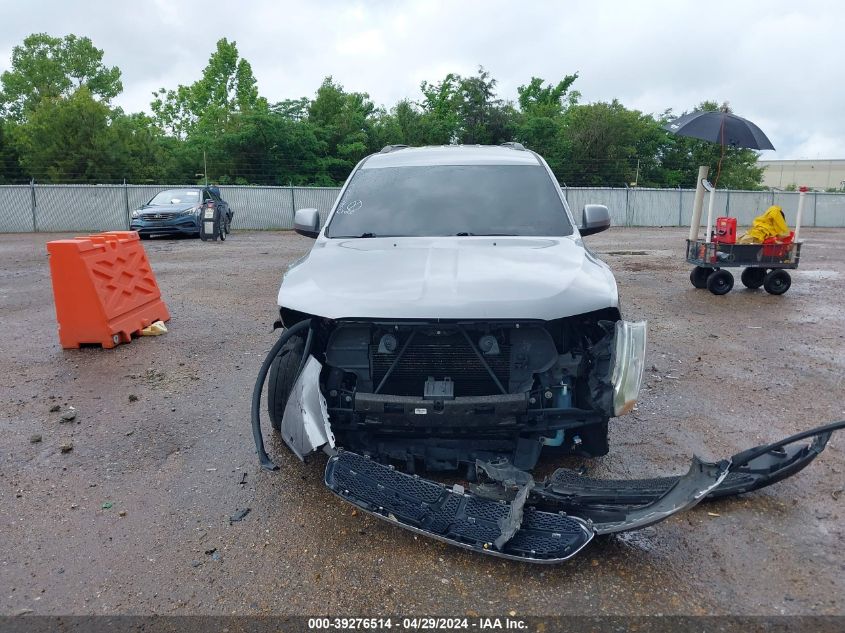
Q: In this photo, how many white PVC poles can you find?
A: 3